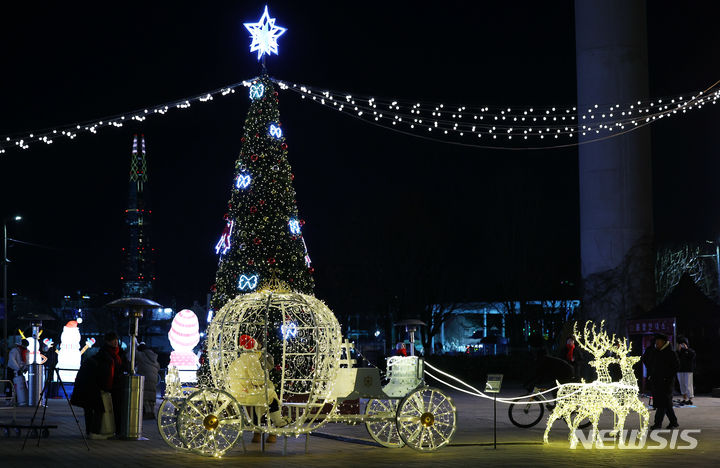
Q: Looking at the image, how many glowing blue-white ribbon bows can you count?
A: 6